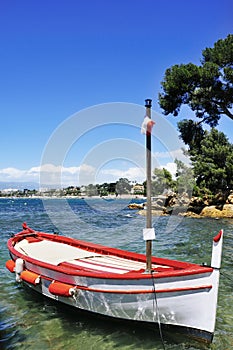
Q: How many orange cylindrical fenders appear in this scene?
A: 3